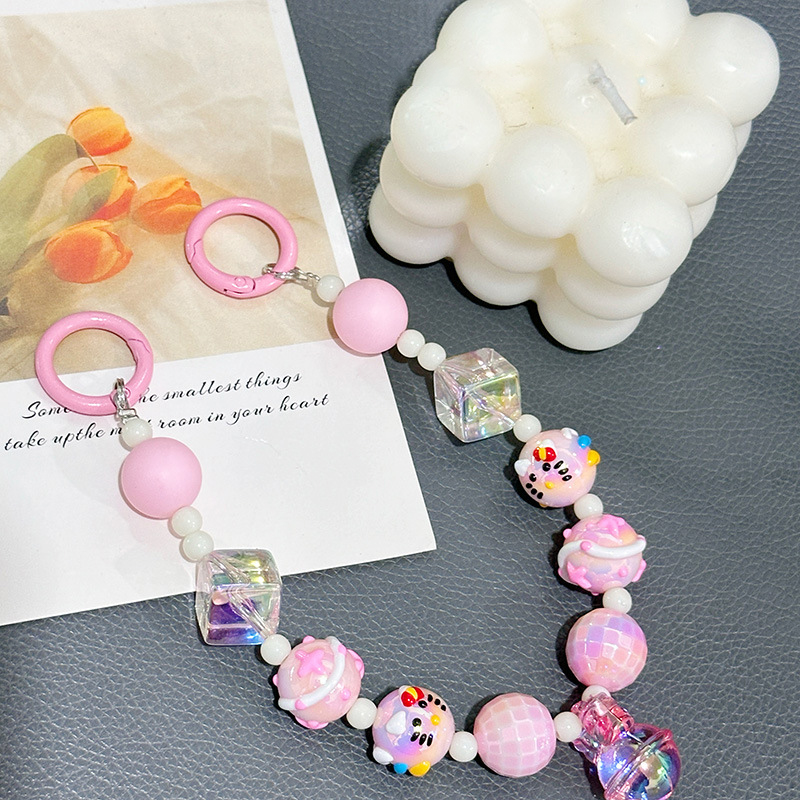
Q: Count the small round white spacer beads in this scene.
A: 14